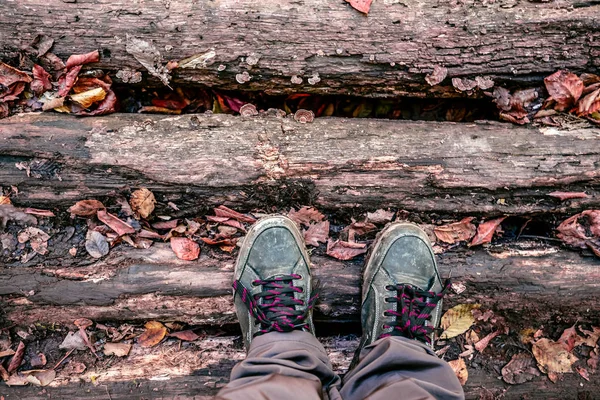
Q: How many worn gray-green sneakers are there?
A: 2